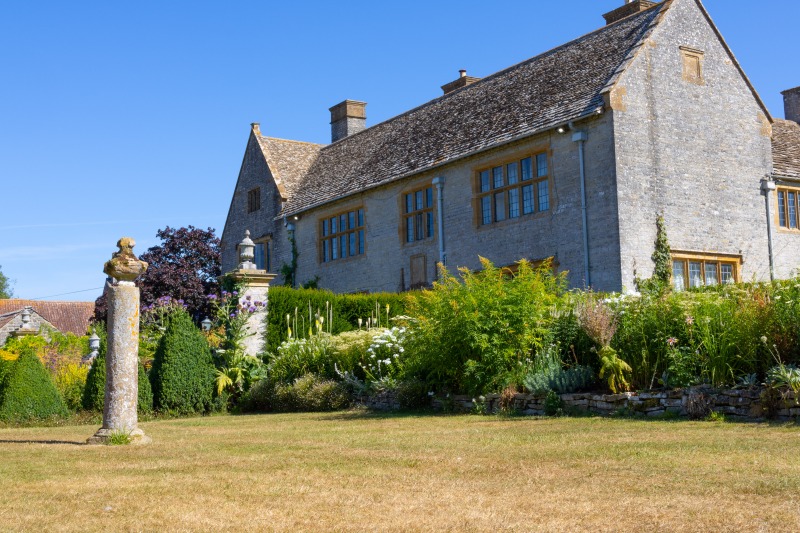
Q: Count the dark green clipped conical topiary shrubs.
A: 3